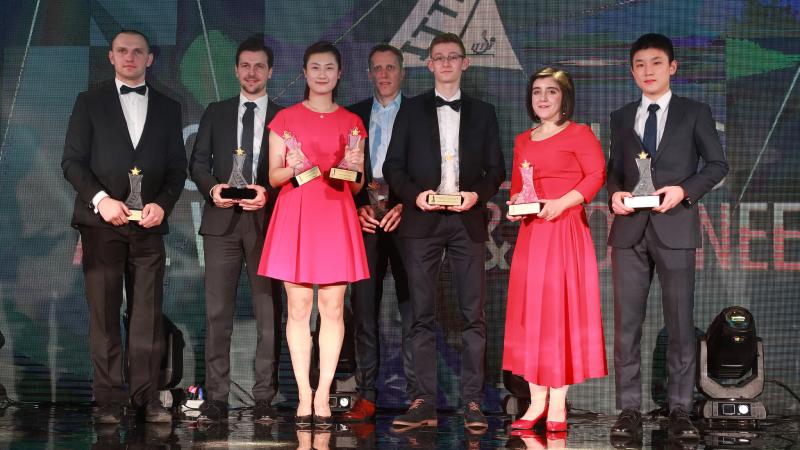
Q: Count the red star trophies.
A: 0